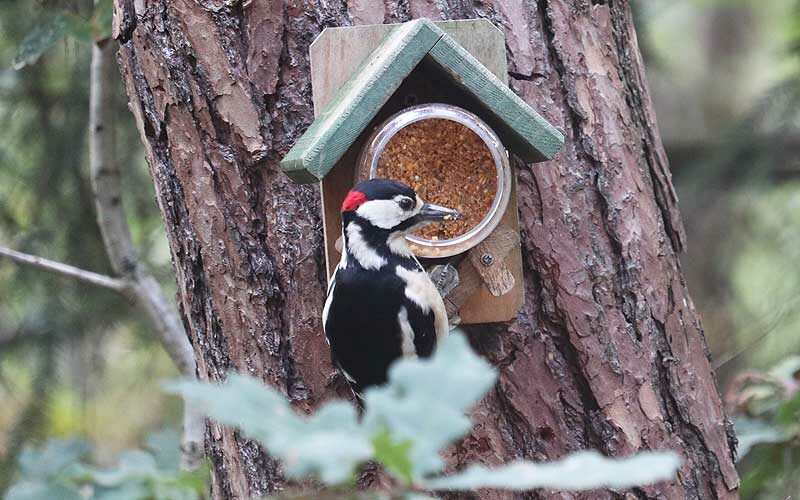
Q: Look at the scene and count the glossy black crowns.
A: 1